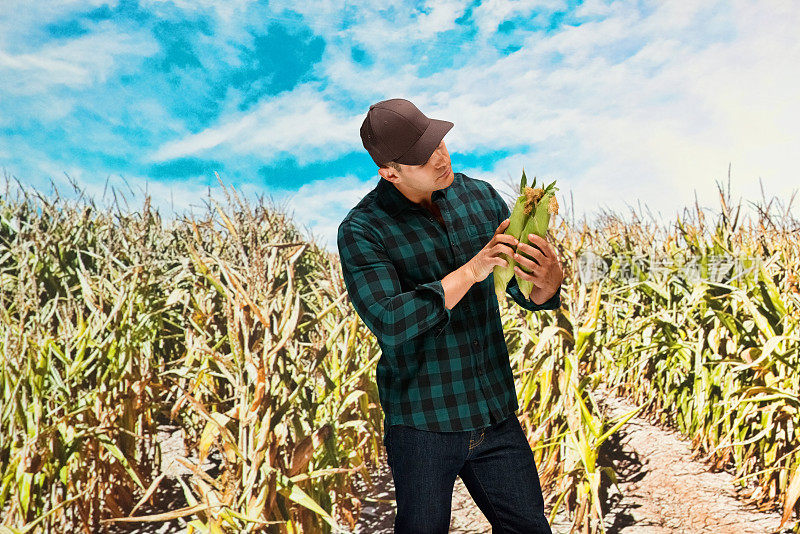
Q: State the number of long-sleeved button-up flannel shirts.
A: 1